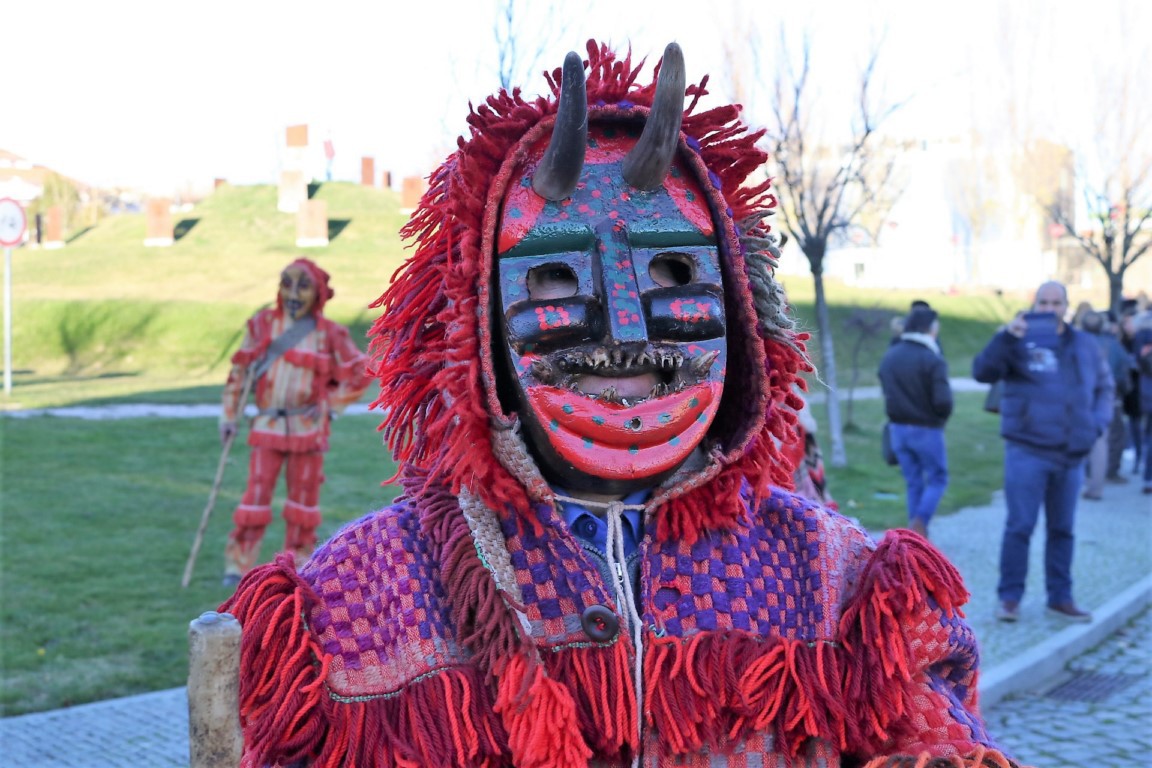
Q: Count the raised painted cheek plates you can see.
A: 2